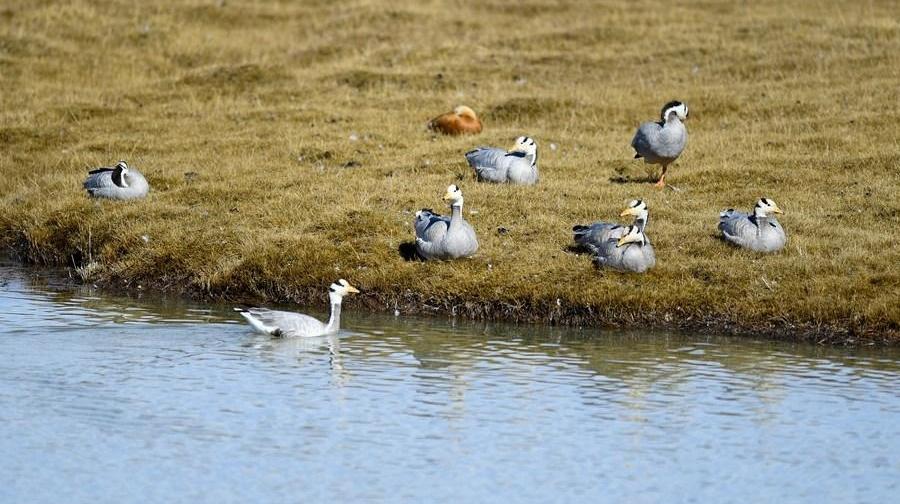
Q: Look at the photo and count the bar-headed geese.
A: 8